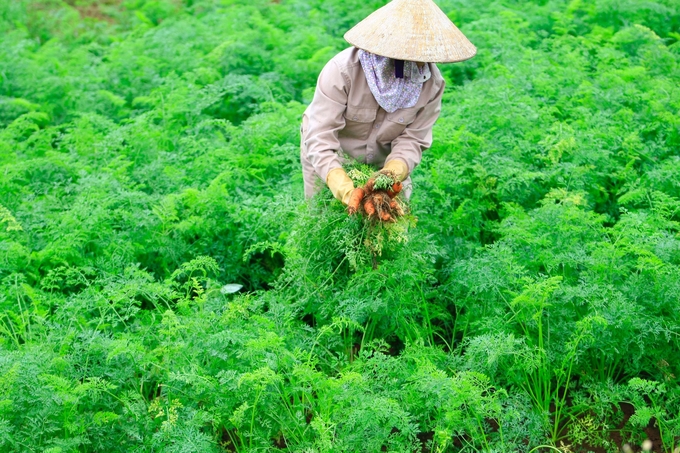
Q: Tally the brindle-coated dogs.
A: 0